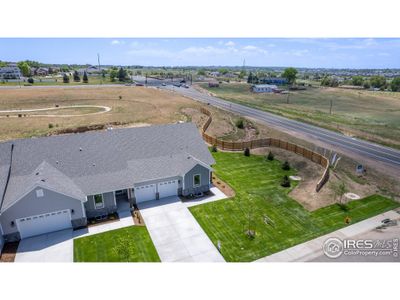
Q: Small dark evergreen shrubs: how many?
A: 5